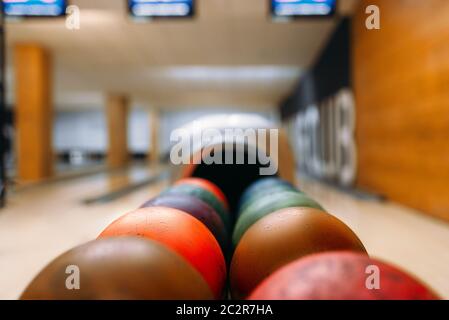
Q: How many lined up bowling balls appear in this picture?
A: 10